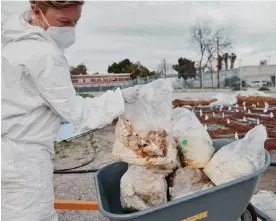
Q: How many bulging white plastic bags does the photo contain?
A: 5